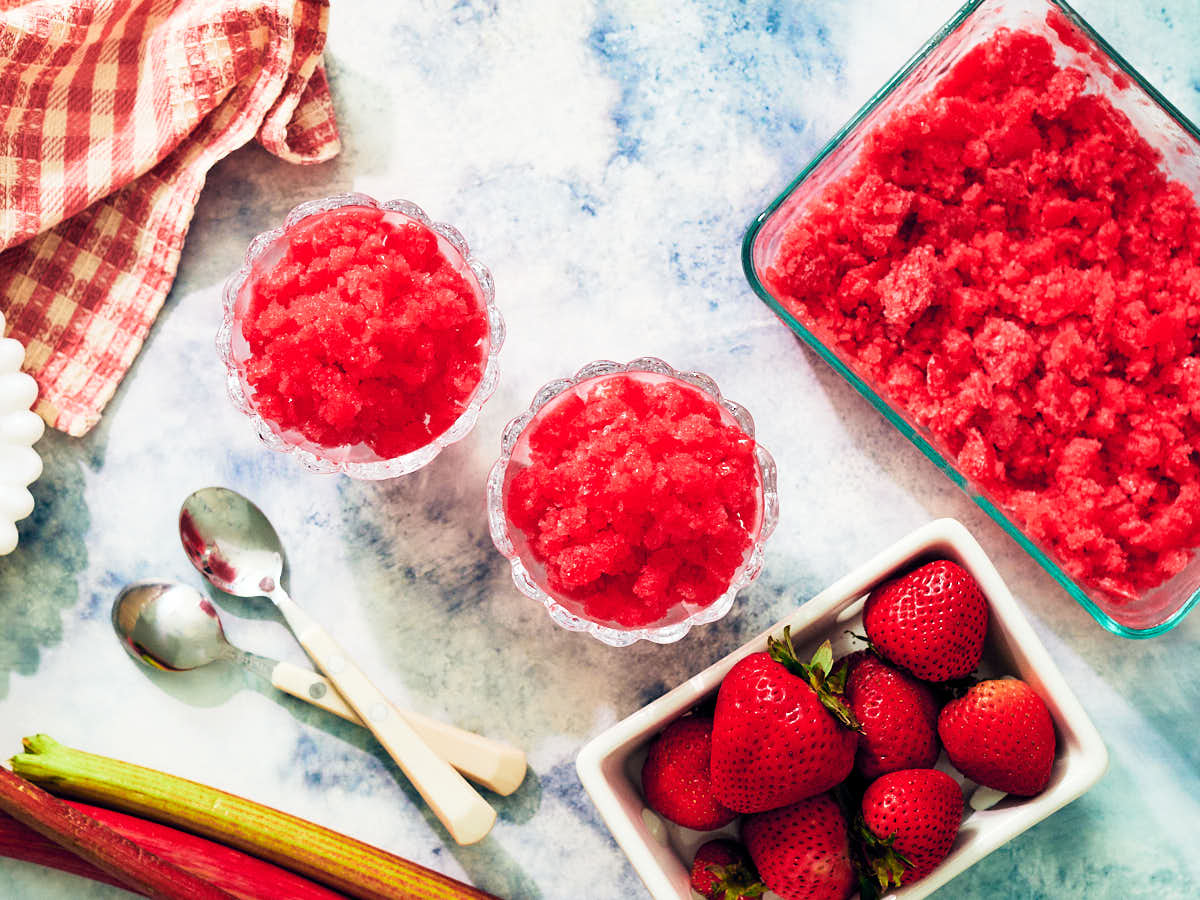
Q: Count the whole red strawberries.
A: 8